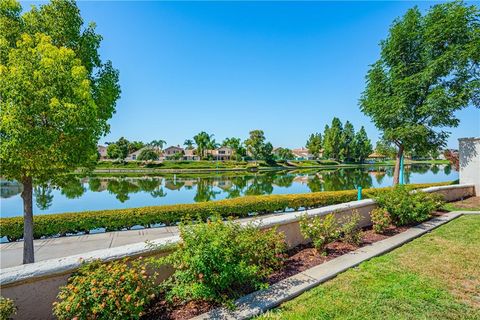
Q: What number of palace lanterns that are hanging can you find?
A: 0